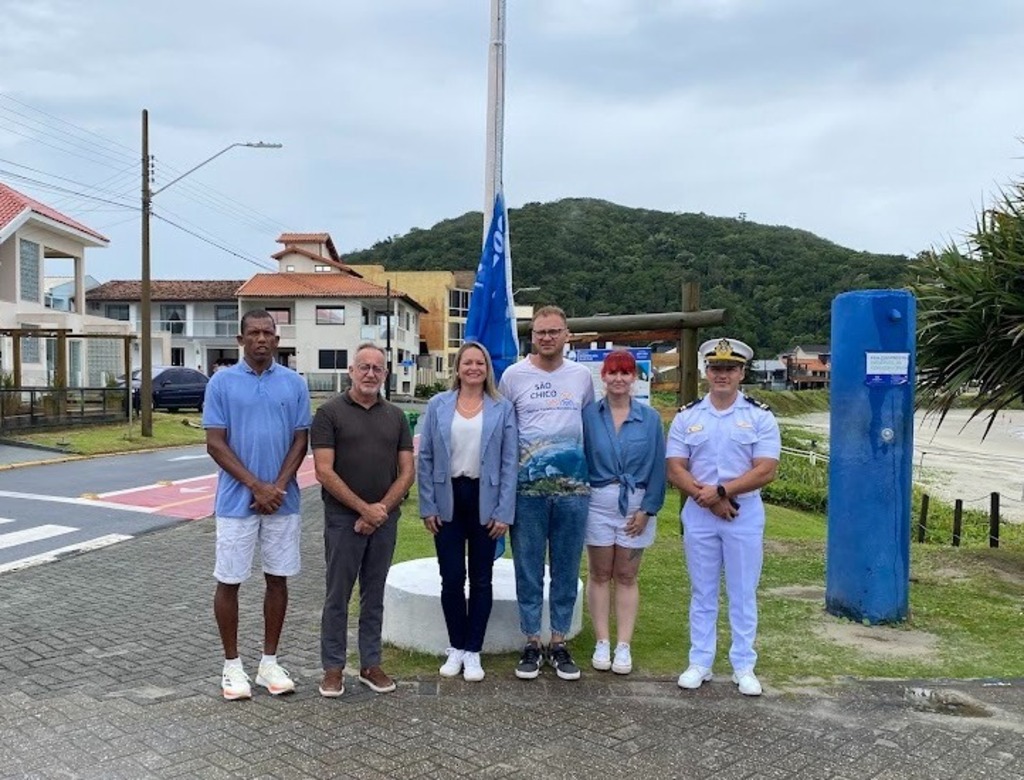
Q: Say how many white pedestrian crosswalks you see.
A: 1